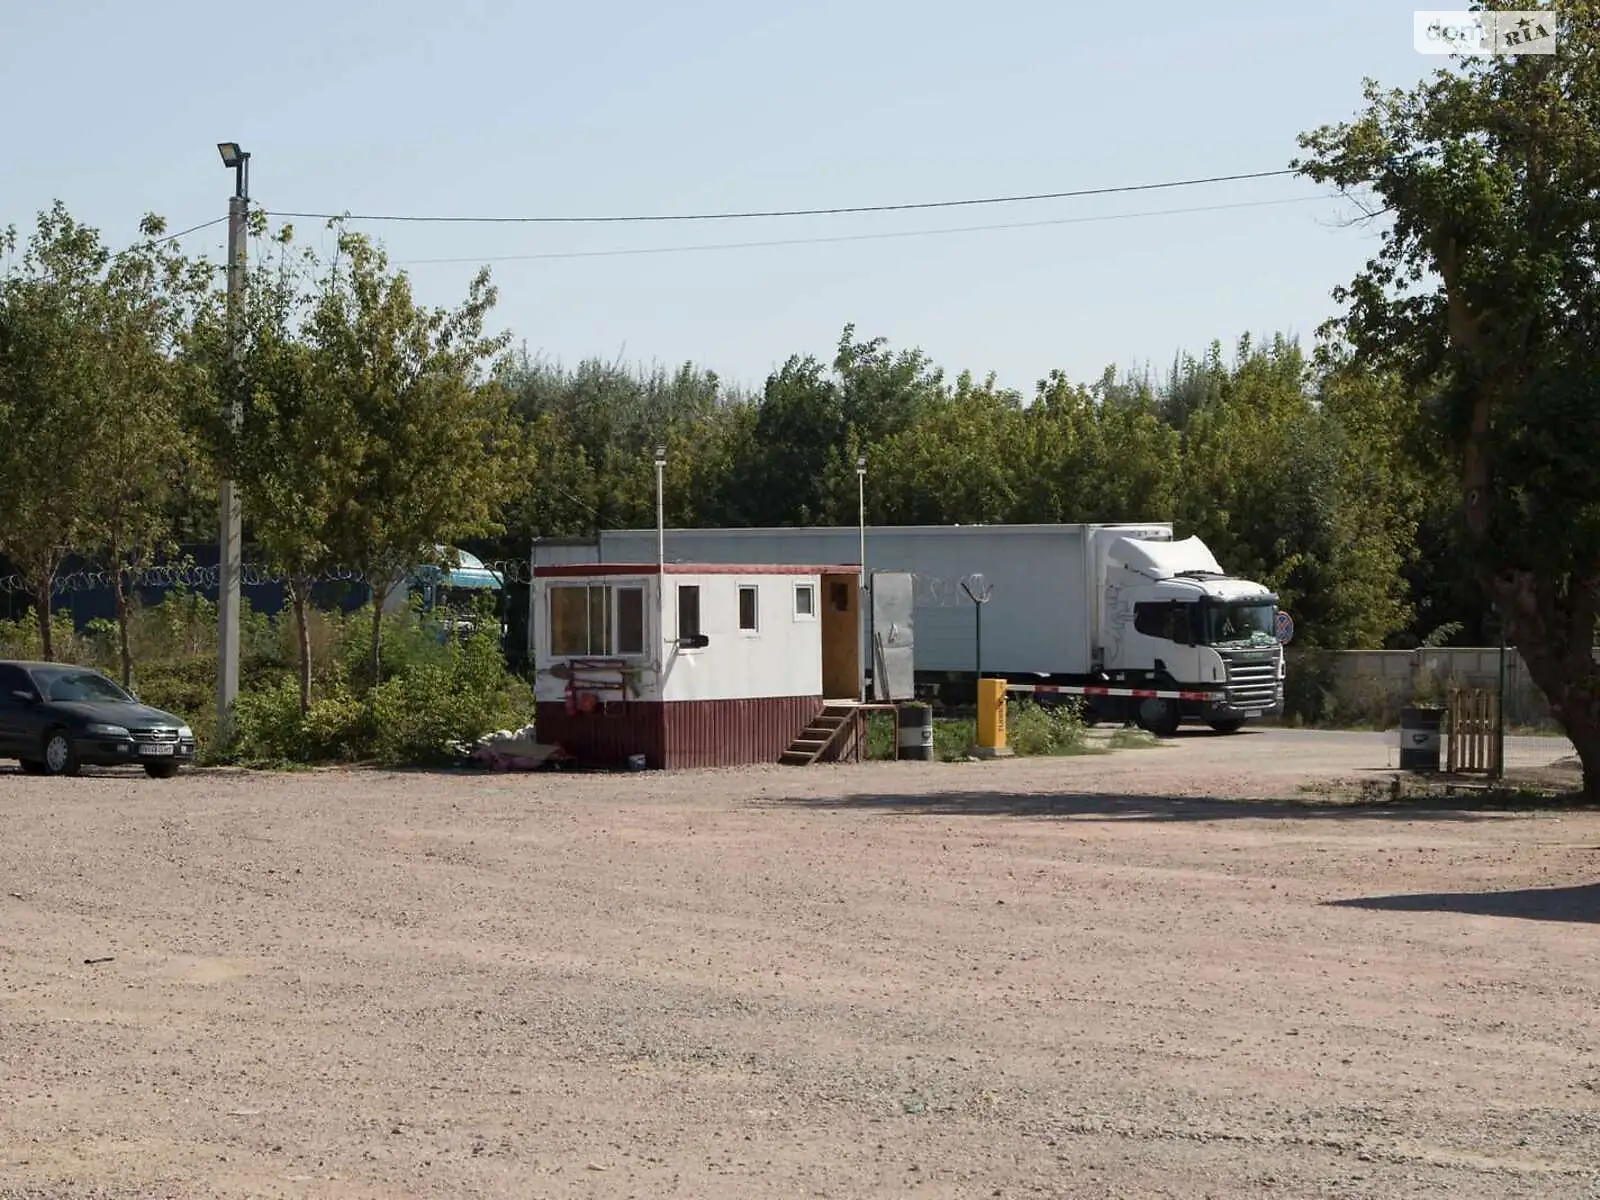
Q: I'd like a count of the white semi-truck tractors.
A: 1